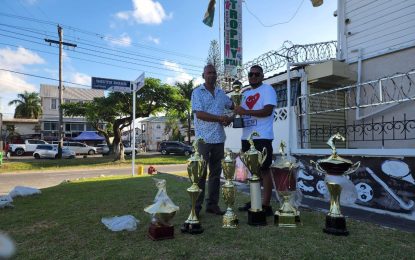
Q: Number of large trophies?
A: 6